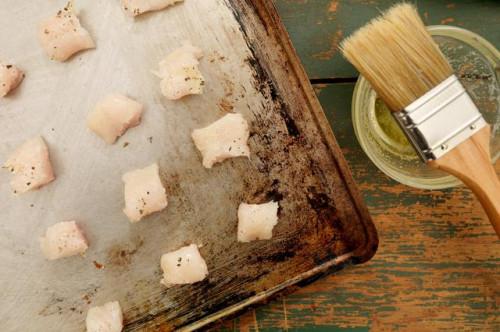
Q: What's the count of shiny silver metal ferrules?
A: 1